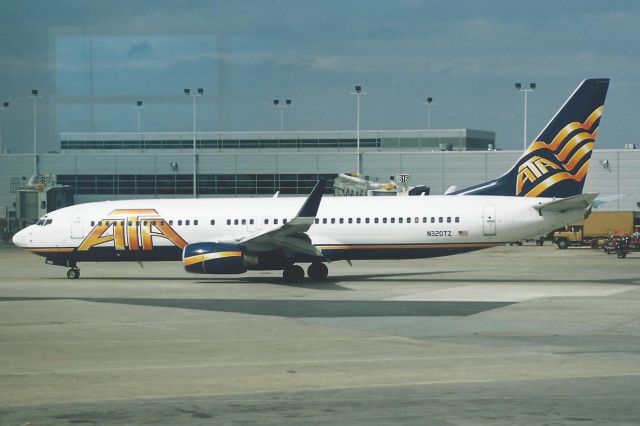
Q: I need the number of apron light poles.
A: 8